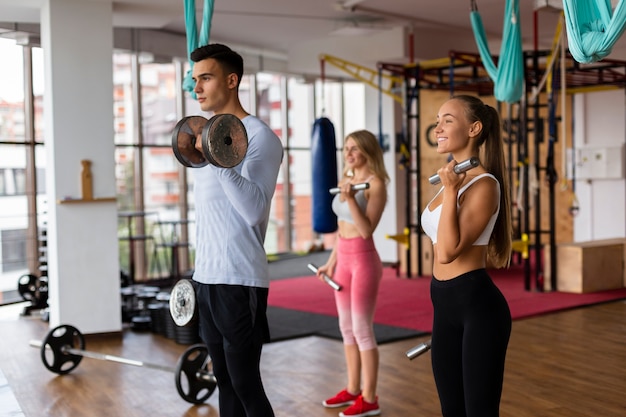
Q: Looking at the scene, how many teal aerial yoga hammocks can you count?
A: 3